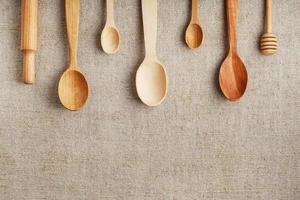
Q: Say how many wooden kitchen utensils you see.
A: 7